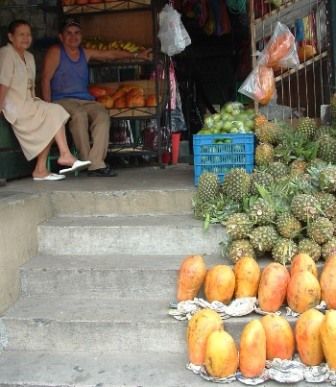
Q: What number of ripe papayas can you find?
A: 13